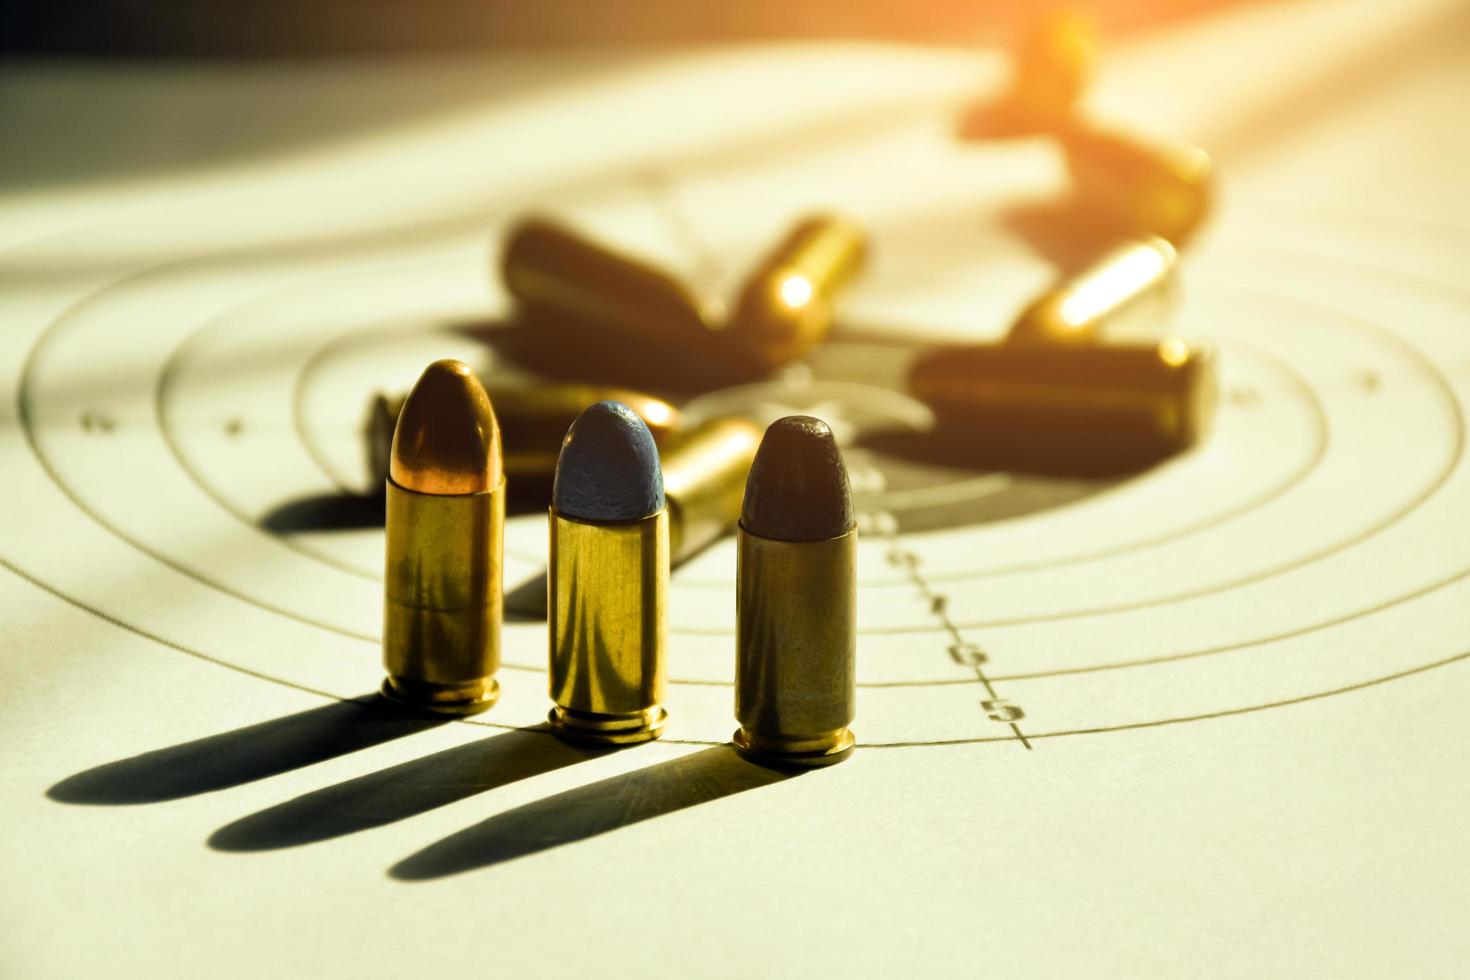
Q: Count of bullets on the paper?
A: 11